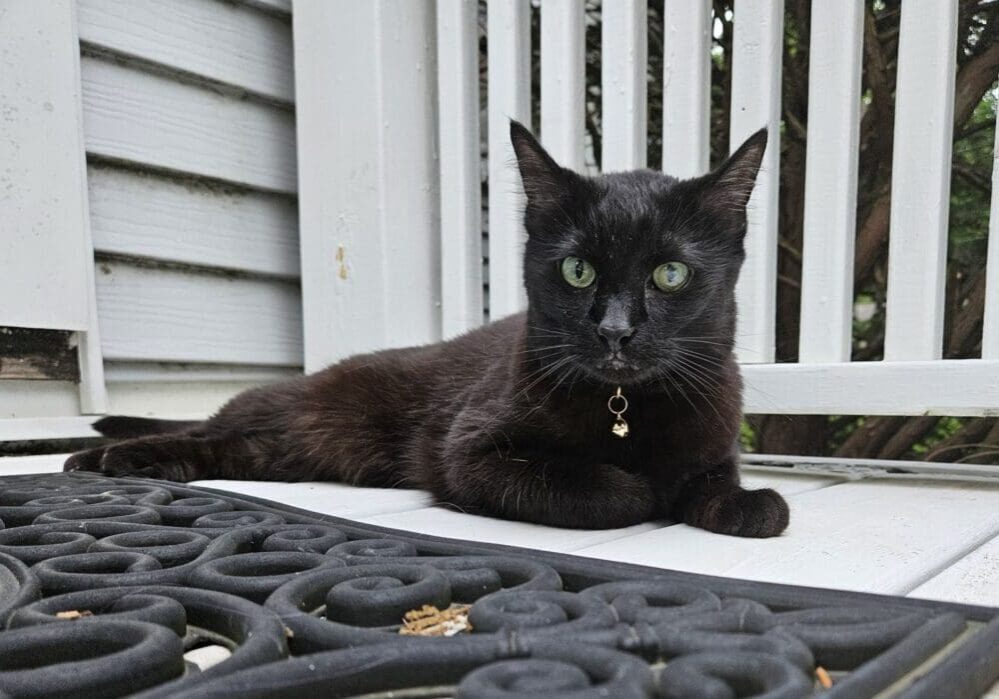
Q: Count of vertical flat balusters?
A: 9